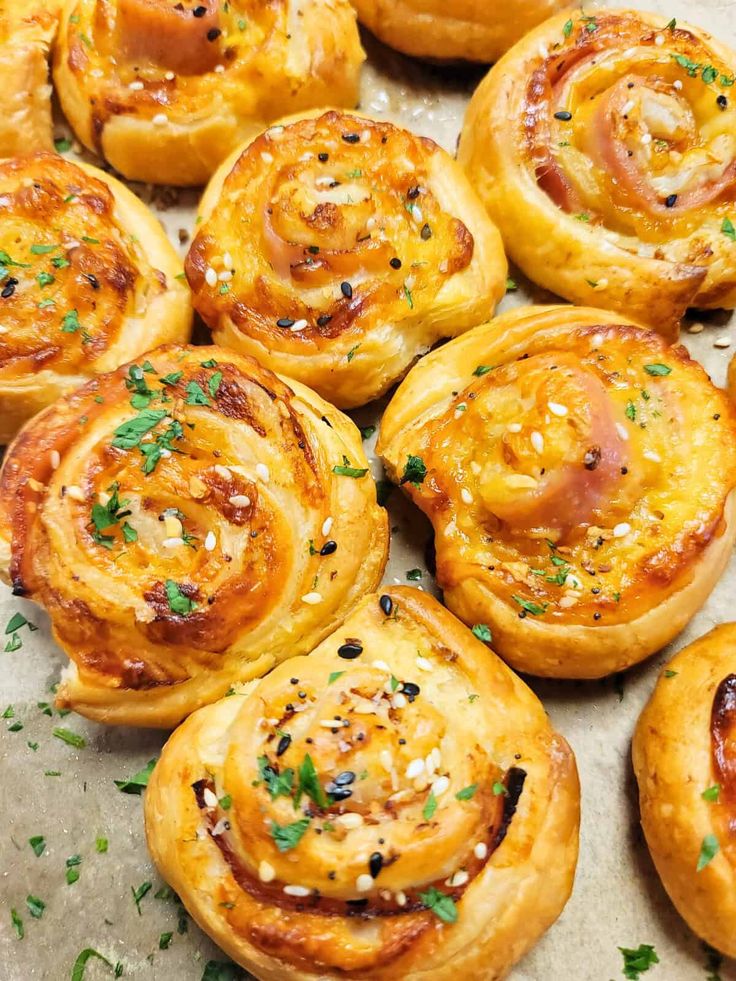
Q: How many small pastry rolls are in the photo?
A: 10